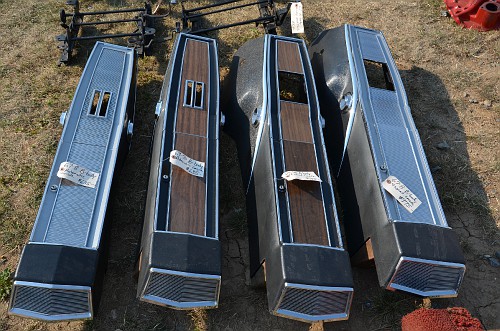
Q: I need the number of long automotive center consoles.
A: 4